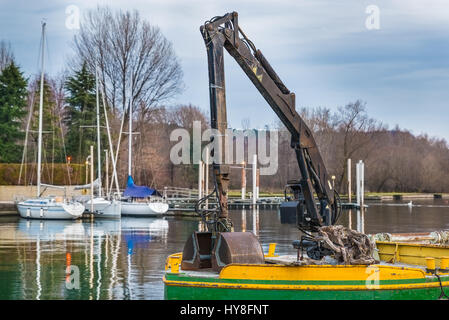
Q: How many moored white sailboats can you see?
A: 3